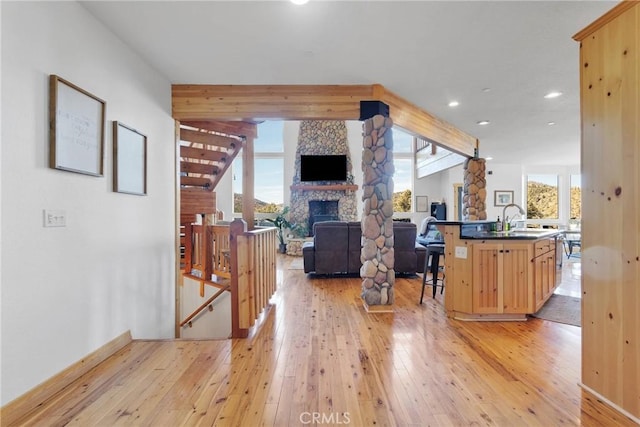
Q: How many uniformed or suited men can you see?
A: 0